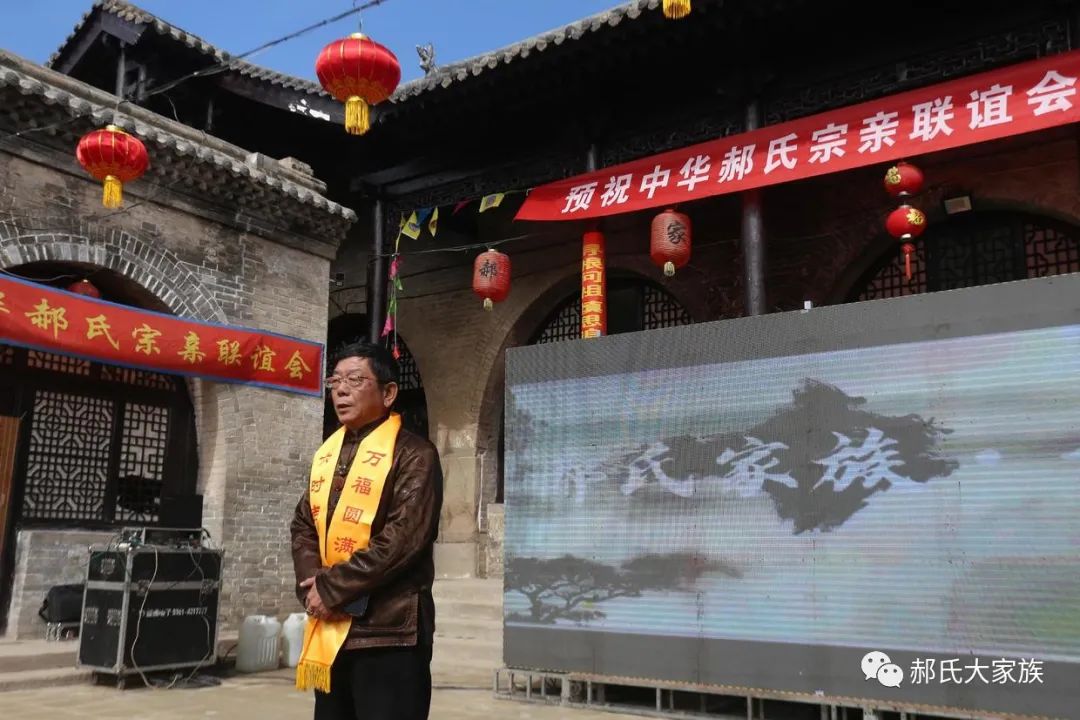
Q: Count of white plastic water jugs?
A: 2